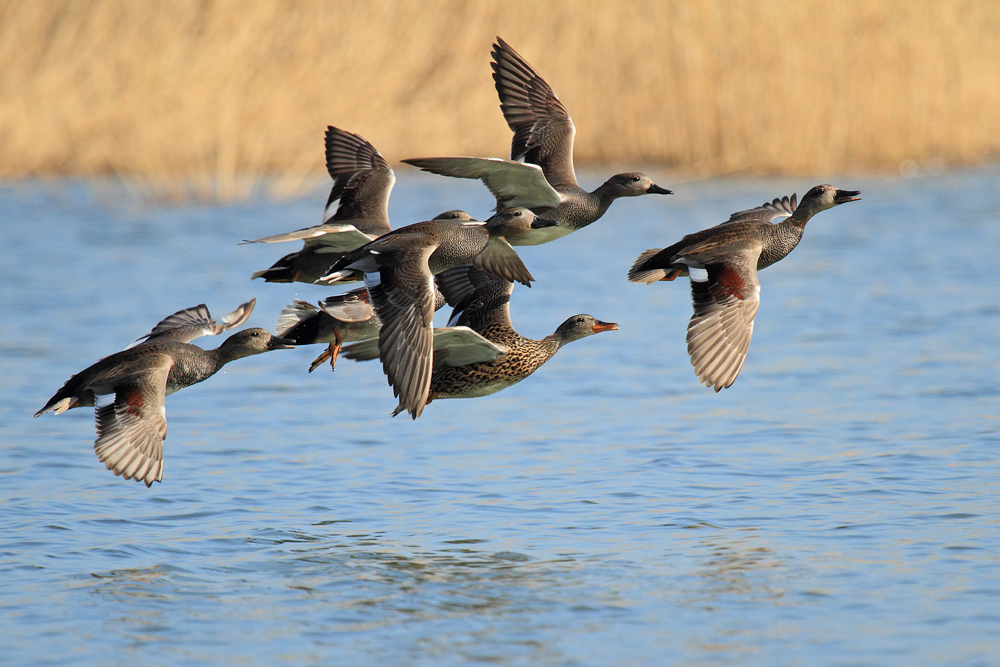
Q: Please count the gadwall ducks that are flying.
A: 7